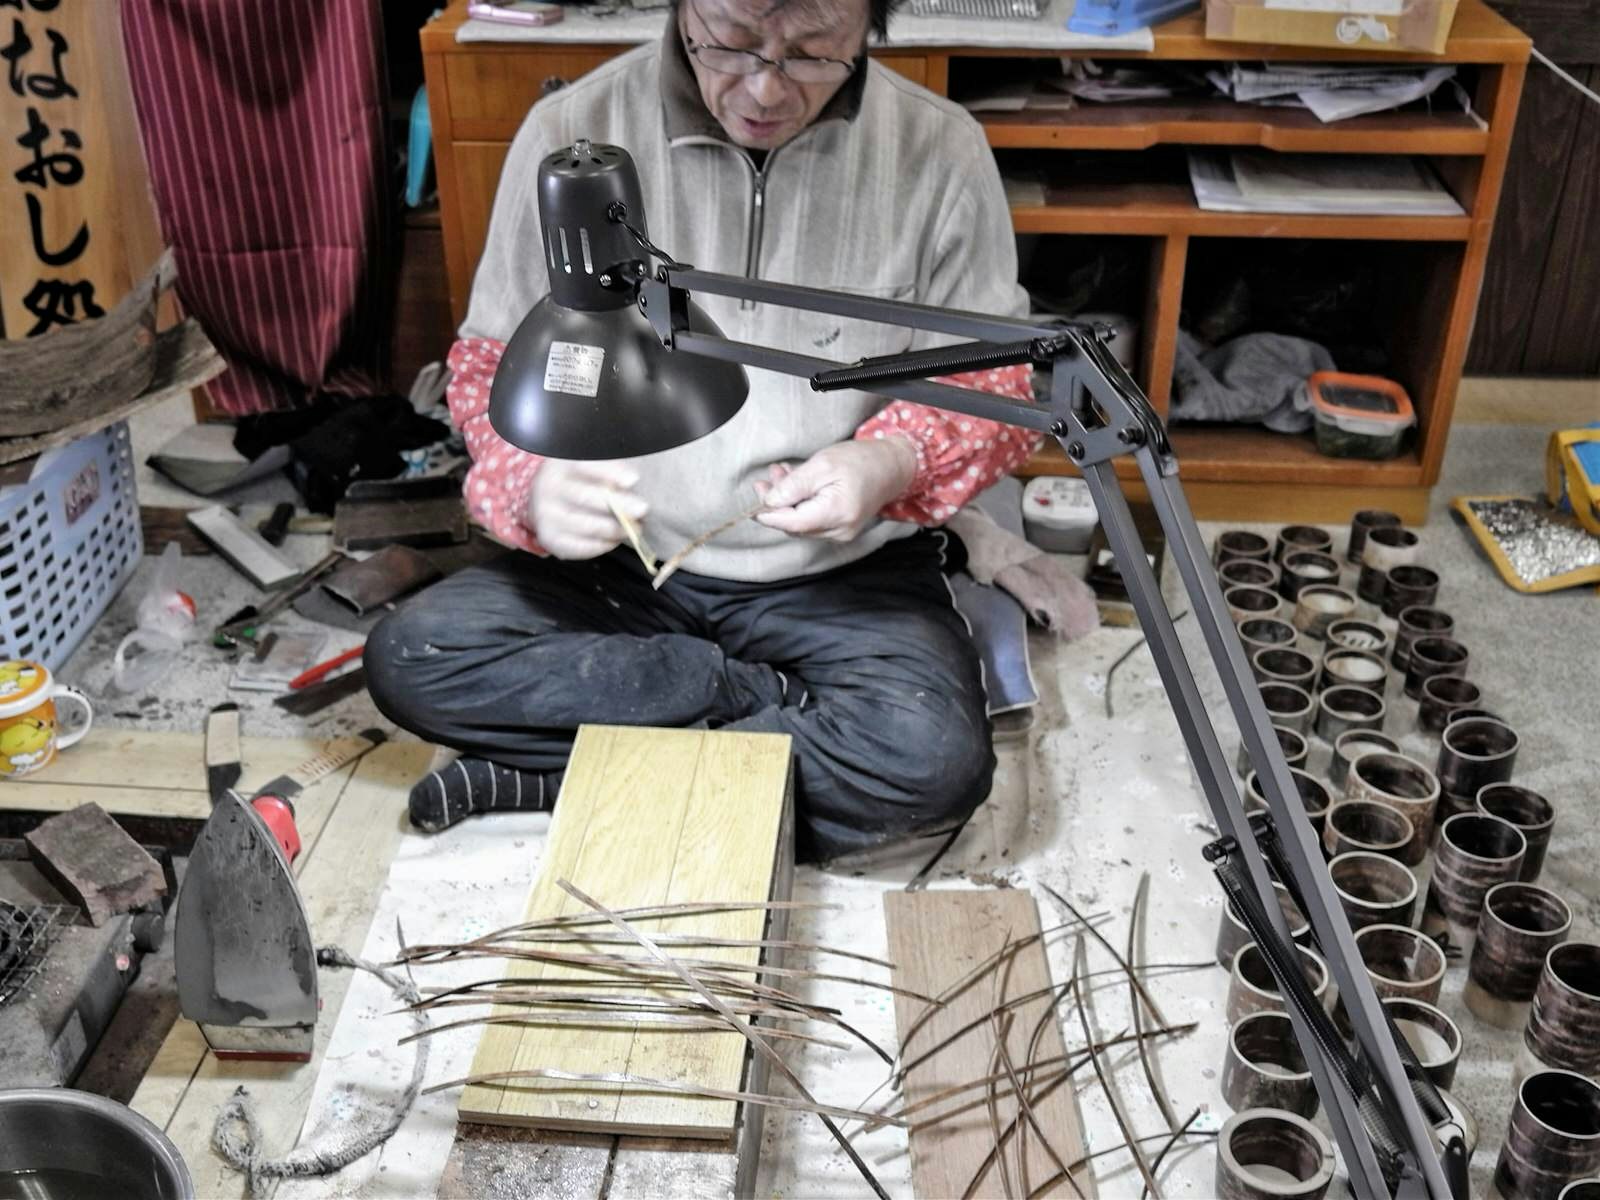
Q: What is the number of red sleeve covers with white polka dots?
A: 2